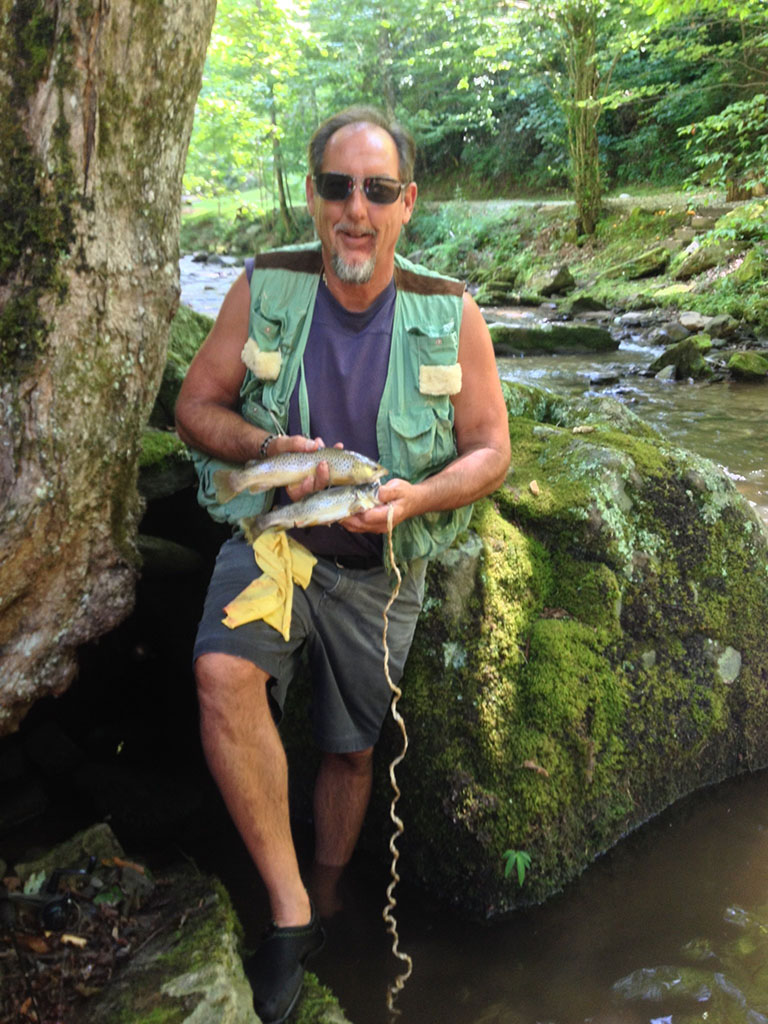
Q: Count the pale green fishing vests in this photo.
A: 1